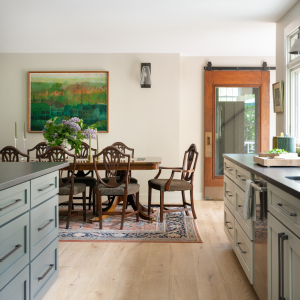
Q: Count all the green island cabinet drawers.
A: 6